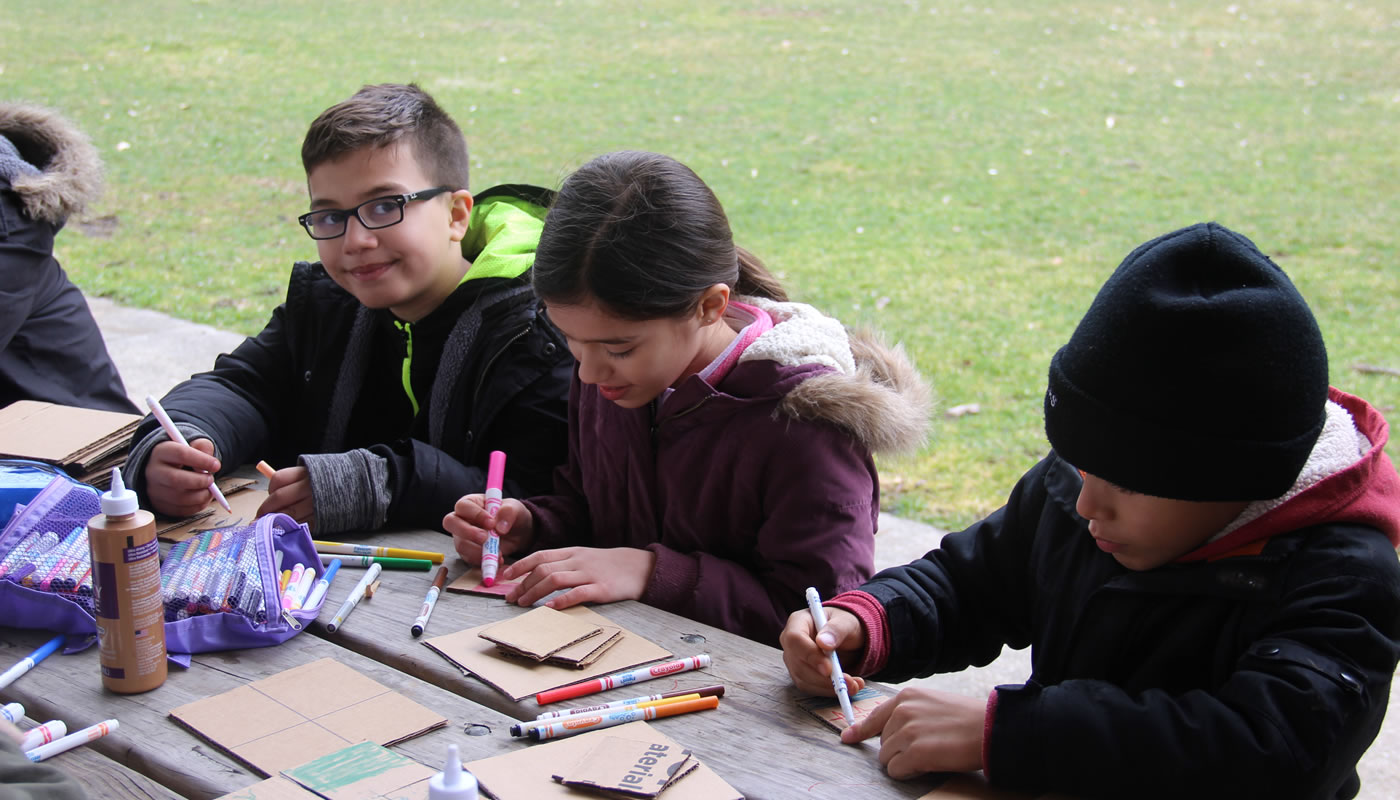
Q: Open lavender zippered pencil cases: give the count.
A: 2